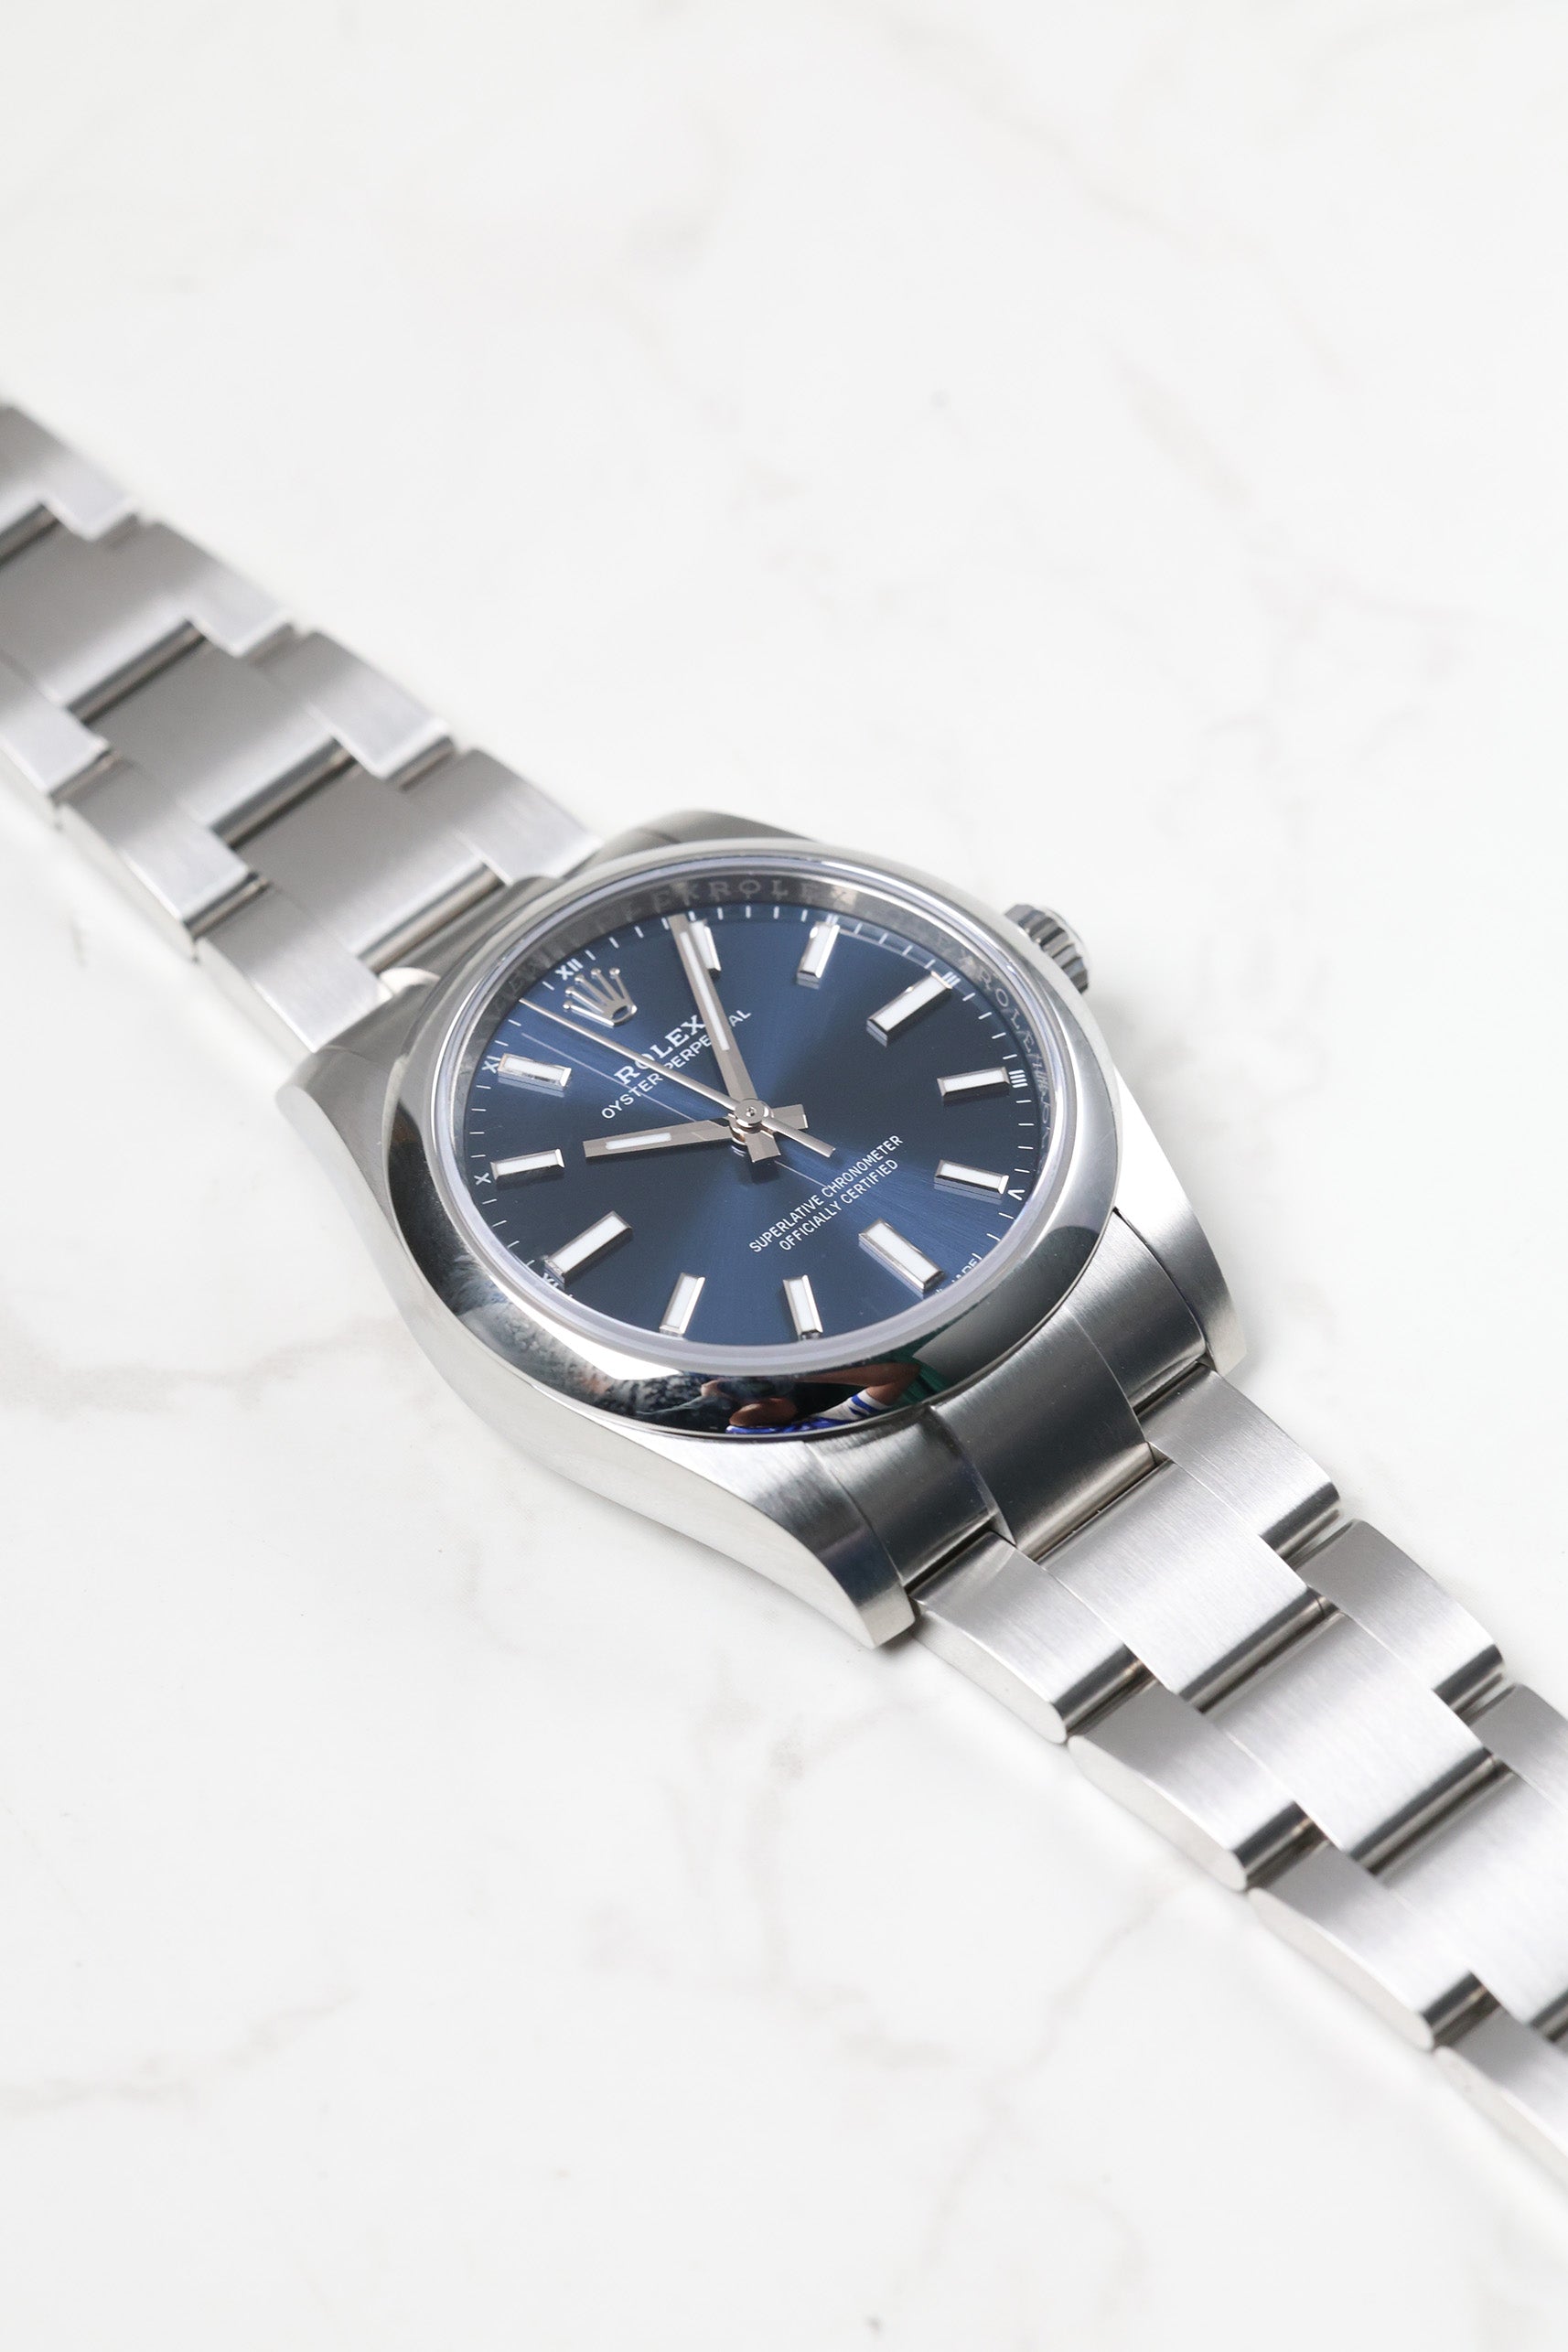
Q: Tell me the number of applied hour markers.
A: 11